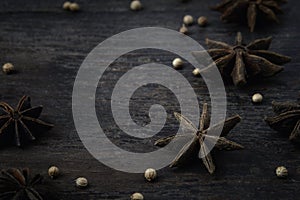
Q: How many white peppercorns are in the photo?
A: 15